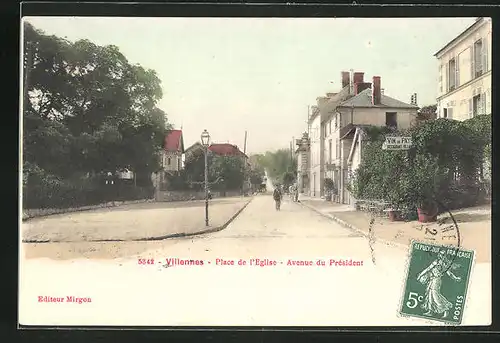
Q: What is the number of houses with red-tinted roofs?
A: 2